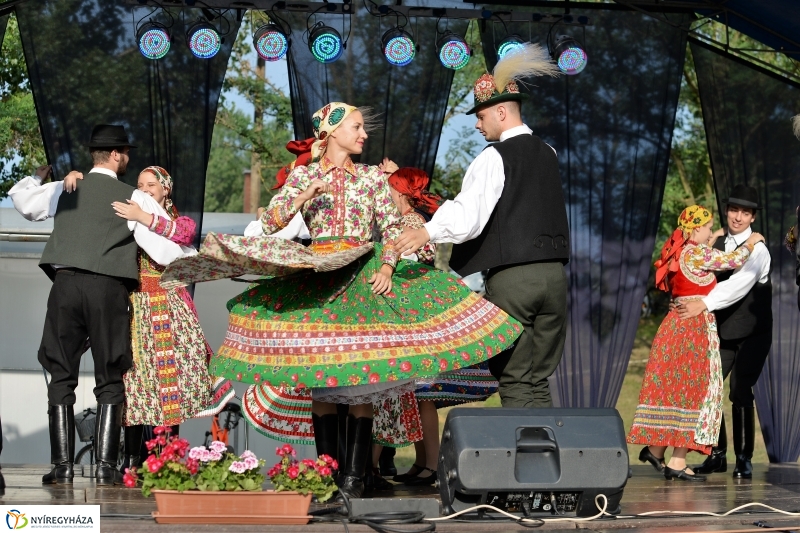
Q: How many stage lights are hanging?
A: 8